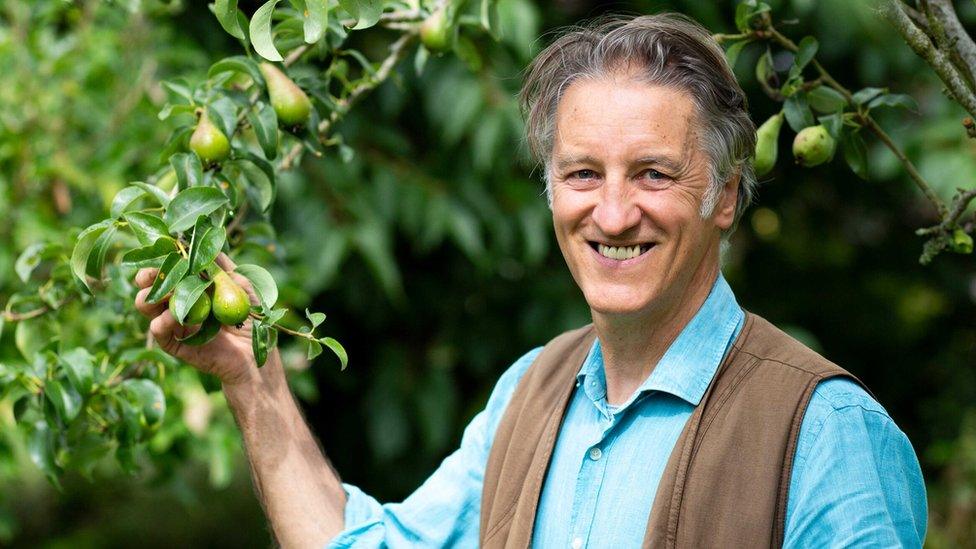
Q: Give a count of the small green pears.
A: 7